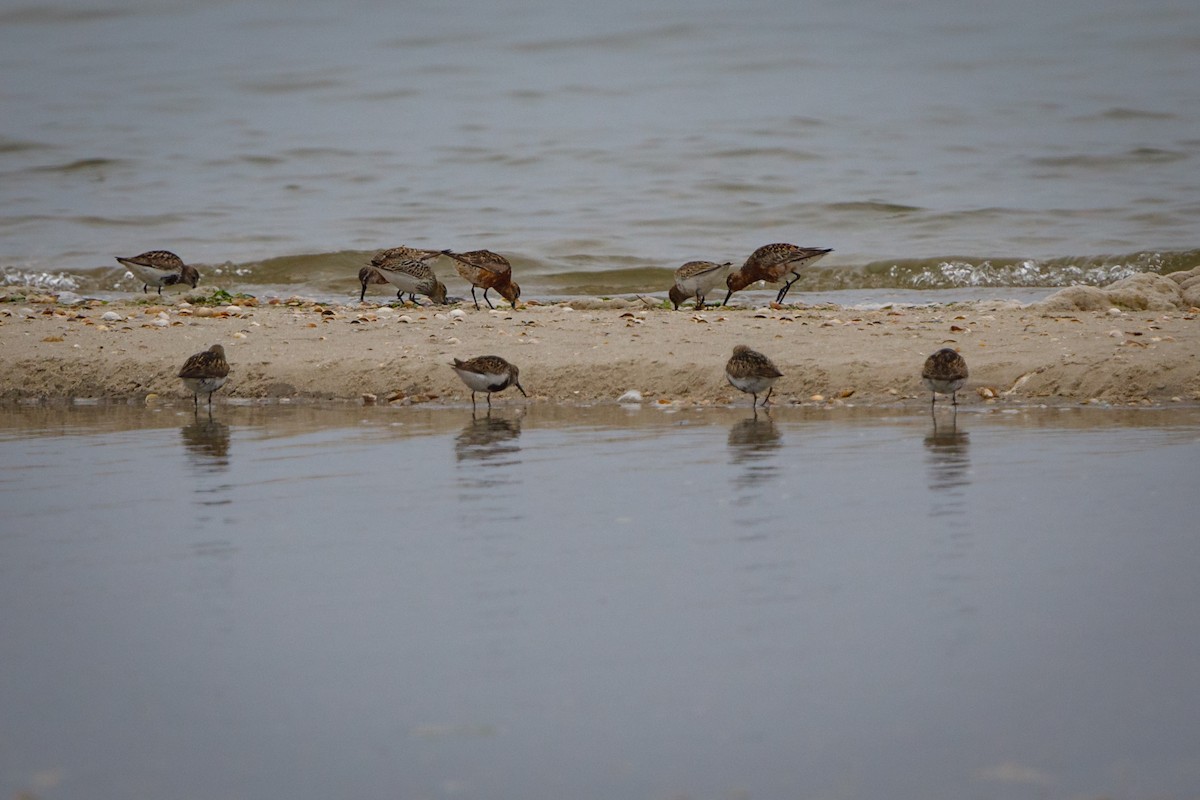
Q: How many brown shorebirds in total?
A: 10